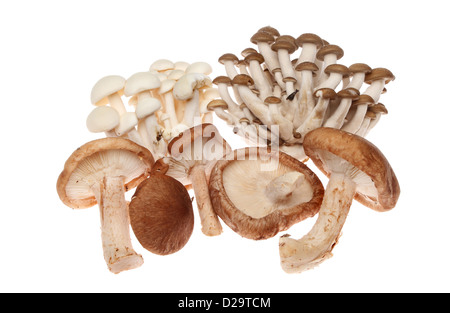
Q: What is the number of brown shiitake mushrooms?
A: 5